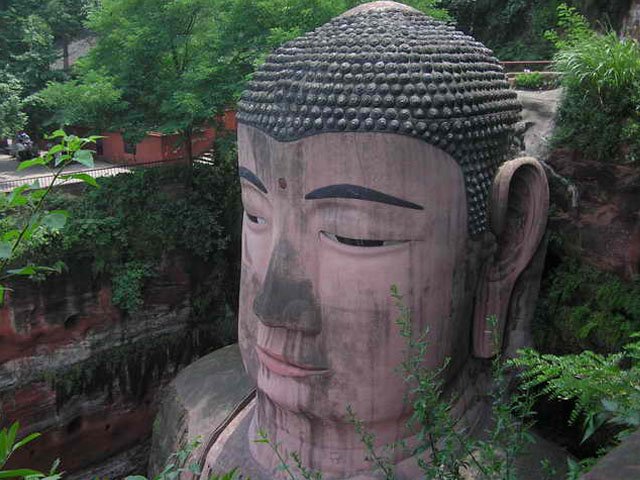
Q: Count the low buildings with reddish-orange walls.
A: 1